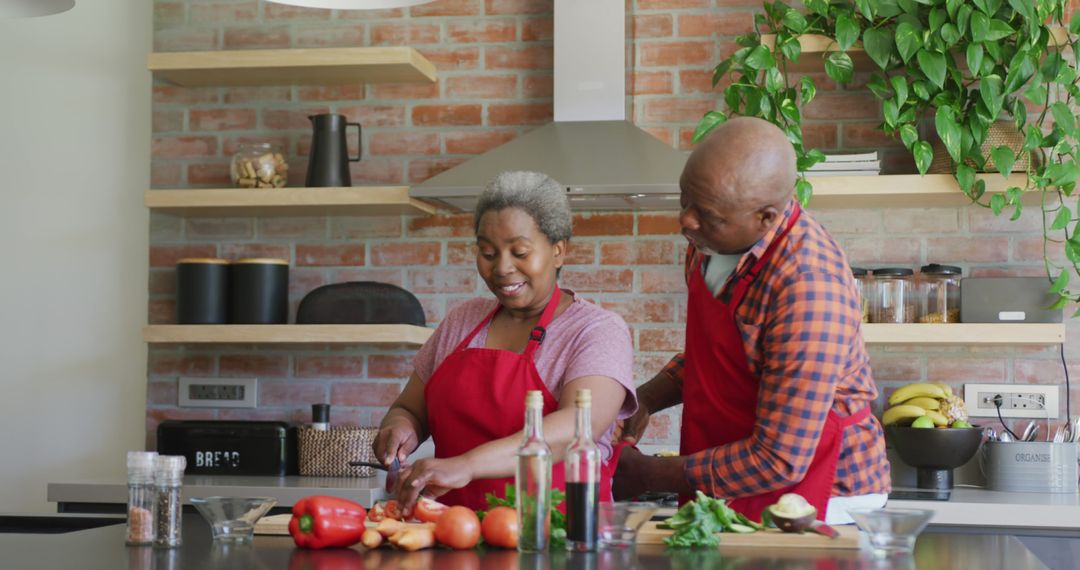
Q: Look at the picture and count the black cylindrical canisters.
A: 2